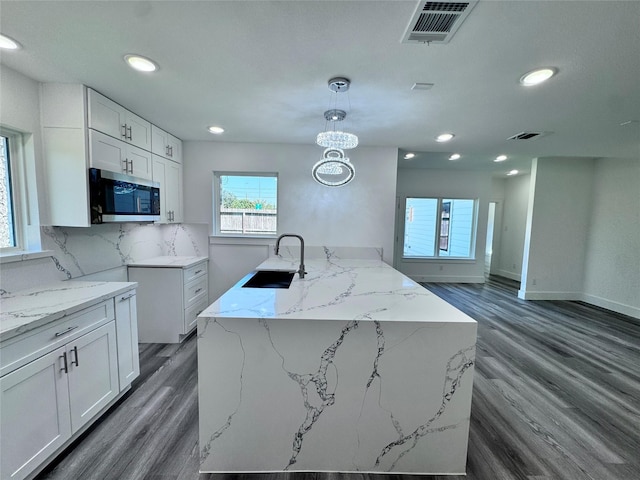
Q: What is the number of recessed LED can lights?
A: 9